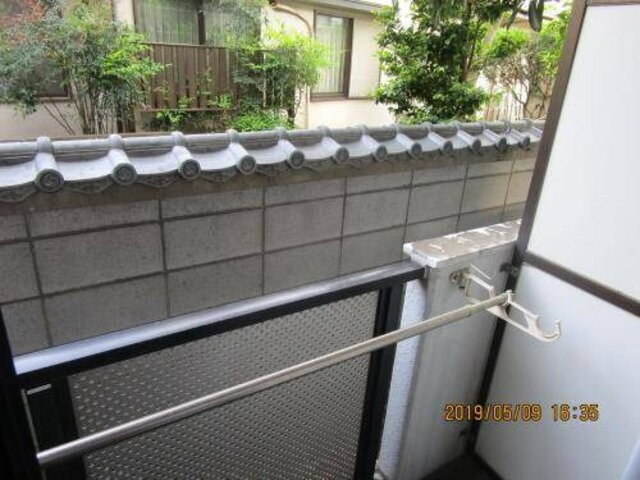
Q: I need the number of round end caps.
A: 12